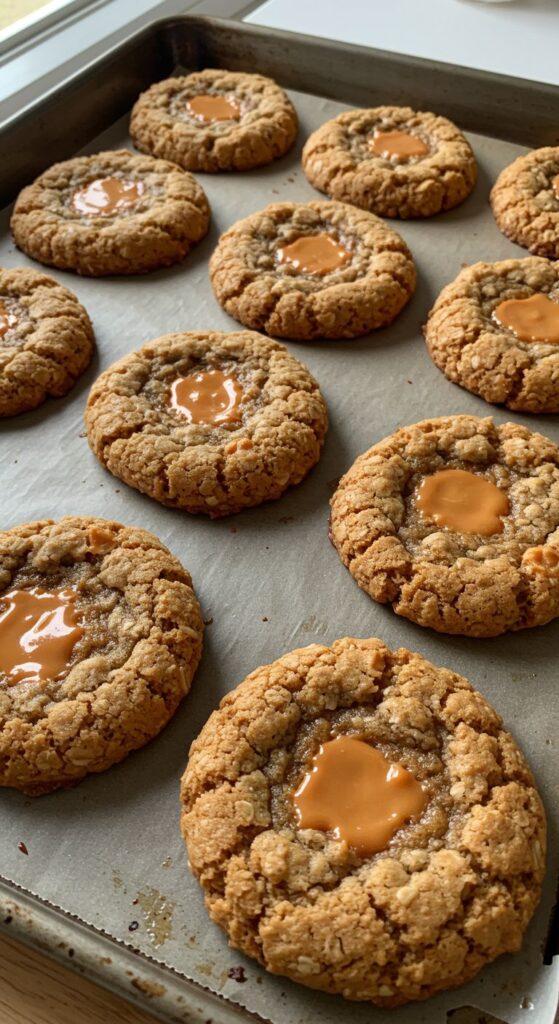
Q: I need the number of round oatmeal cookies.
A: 11